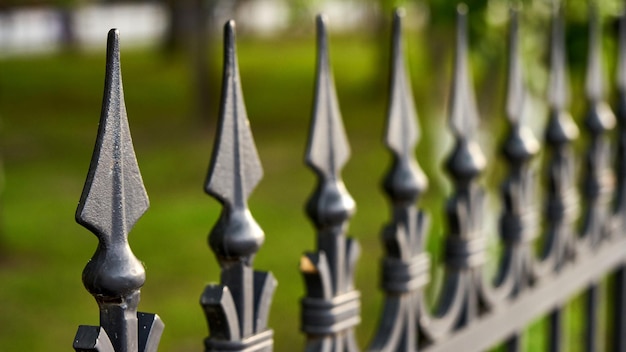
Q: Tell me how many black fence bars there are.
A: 9